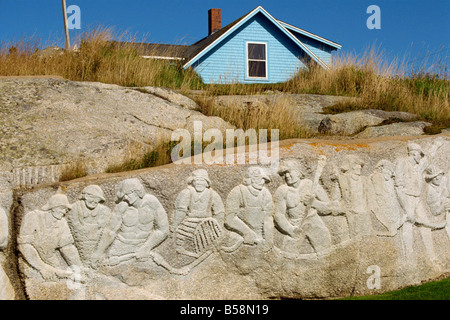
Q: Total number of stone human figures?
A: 10